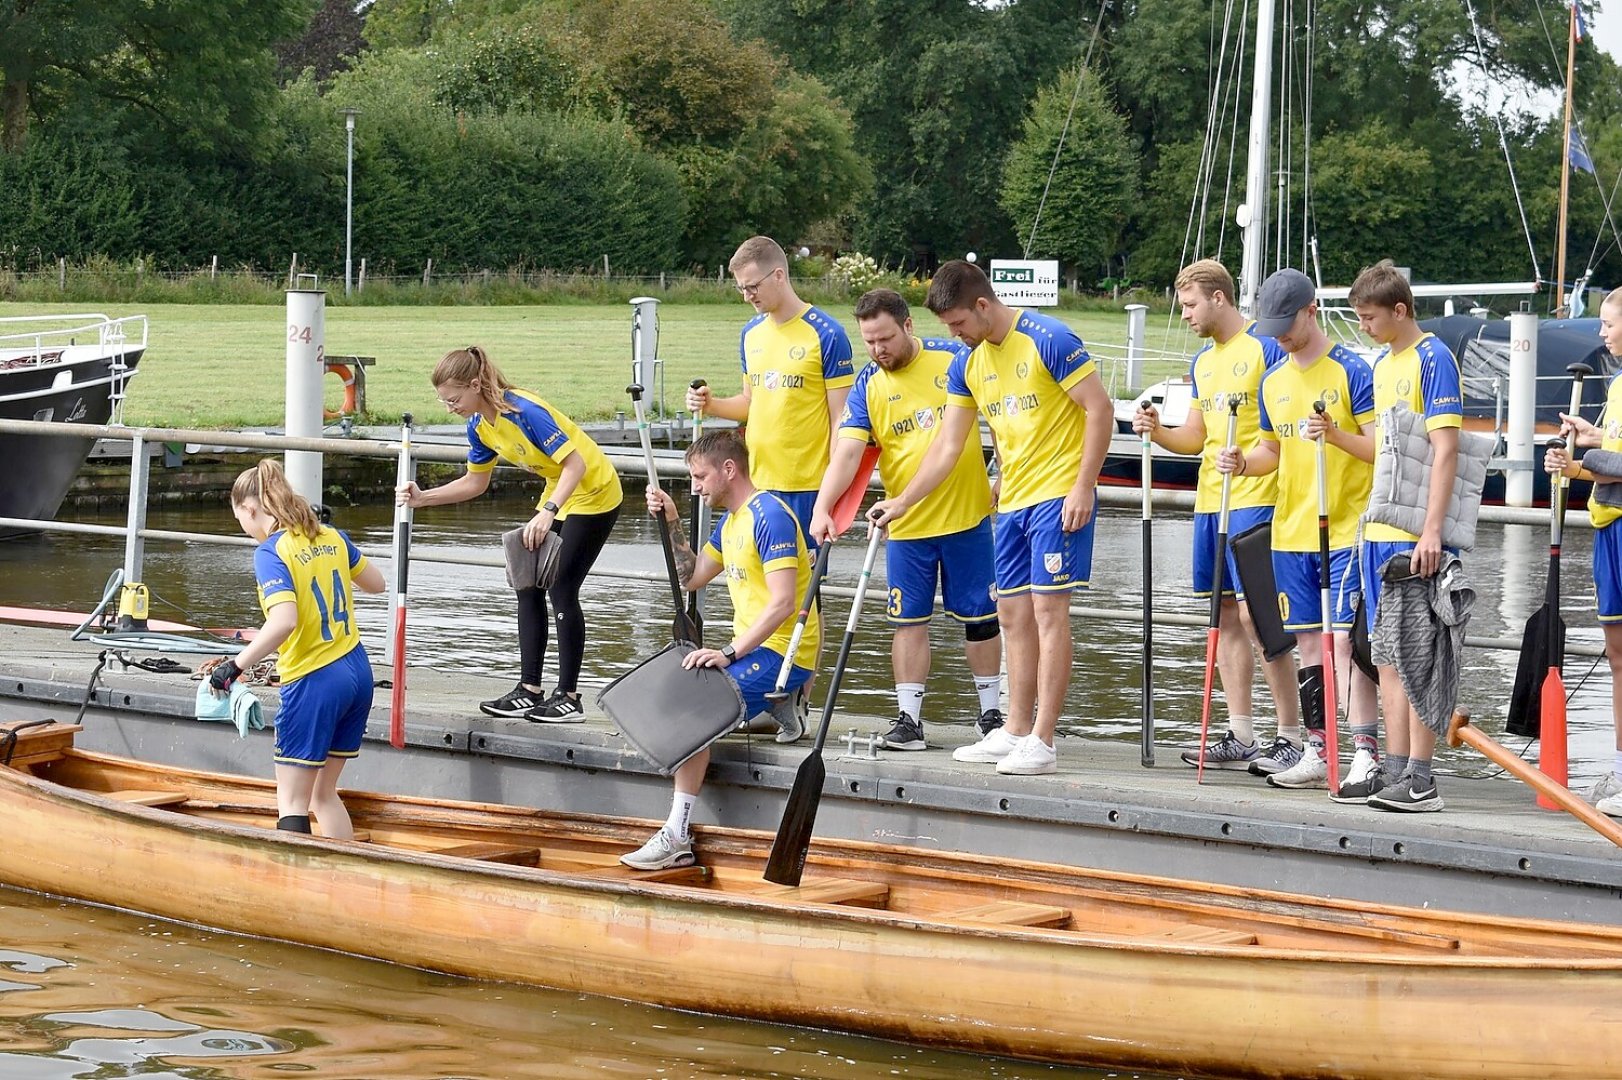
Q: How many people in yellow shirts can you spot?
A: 10